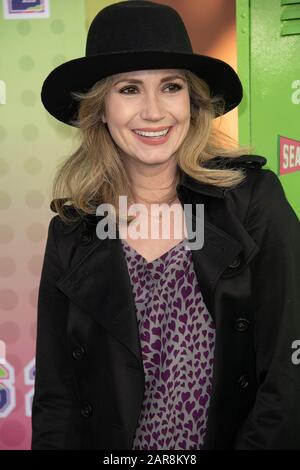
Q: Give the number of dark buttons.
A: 6